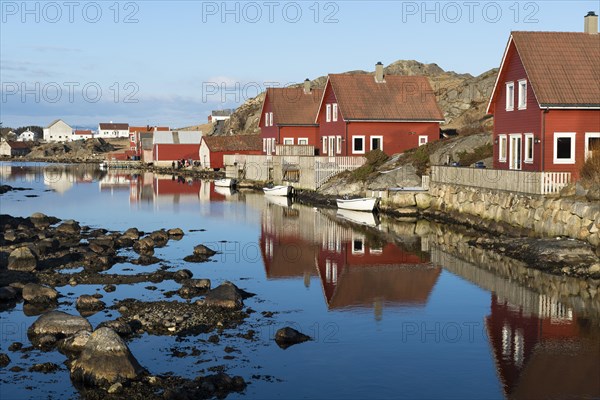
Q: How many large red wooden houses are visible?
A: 3